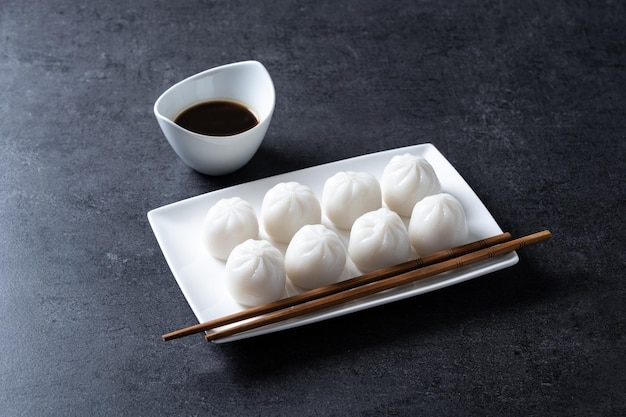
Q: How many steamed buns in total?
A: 8